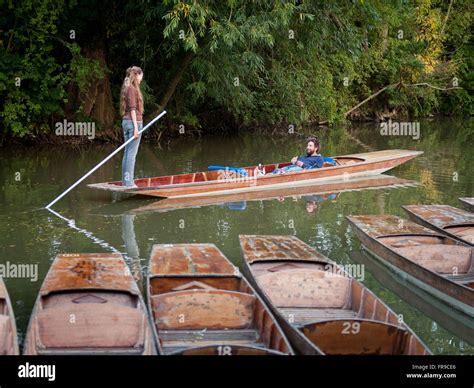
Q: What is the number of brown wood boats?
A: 8